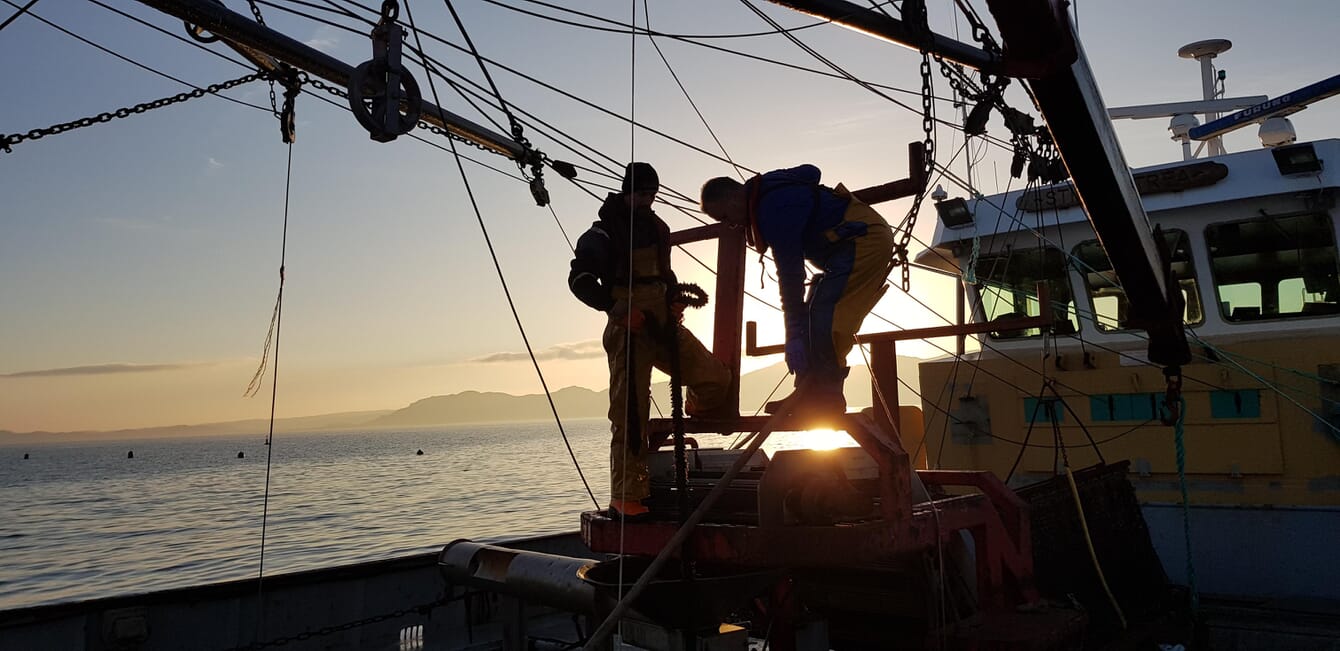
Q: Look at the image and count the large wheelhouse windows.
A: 3